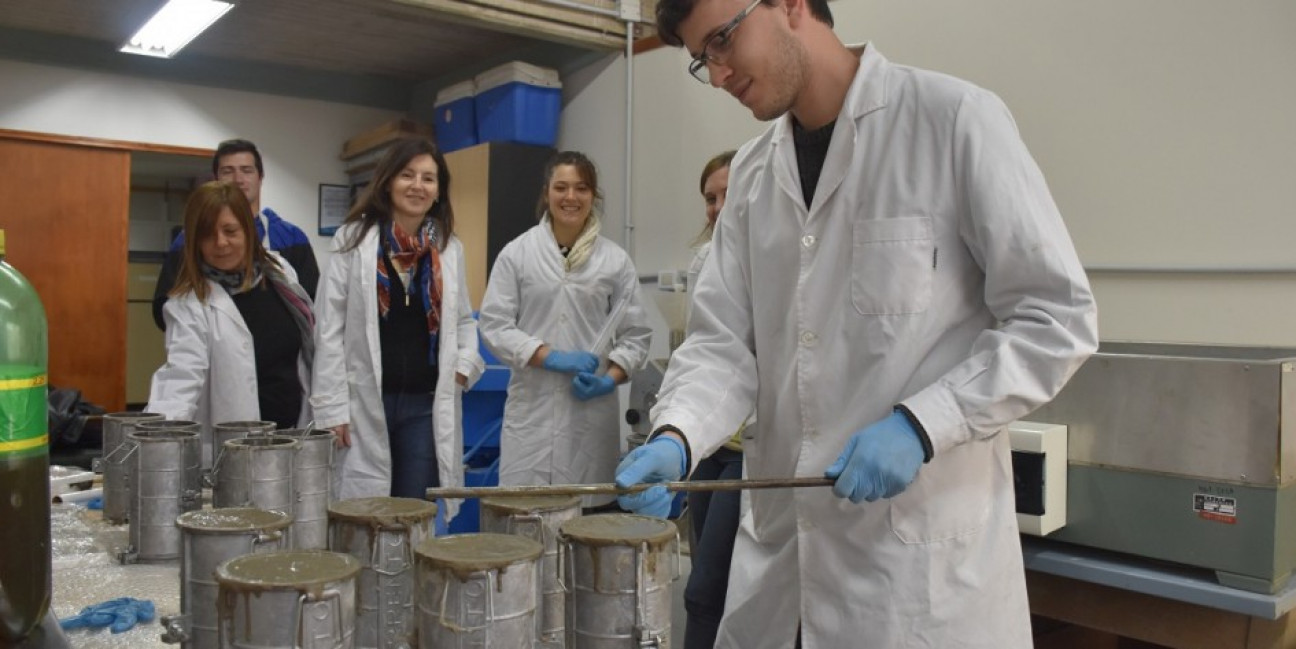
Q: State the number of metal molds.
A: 12